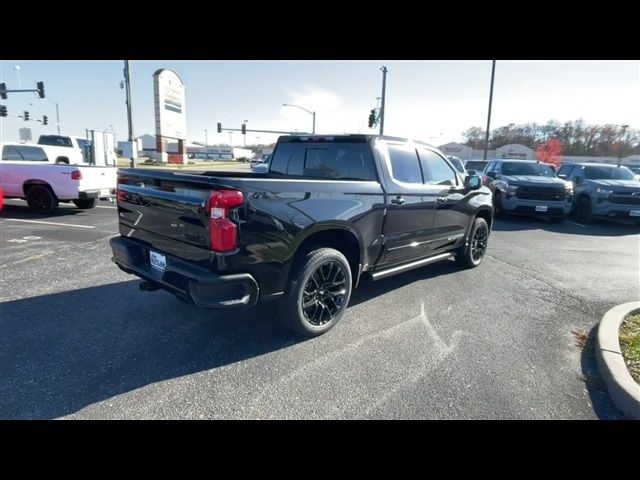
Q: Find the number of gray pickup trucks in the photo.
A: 2